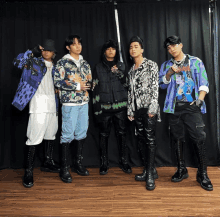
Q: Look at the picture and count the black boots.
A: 10